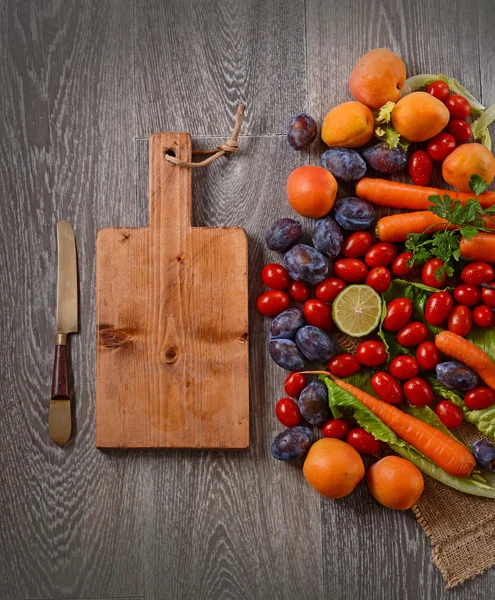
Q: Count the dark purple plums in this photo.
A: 14